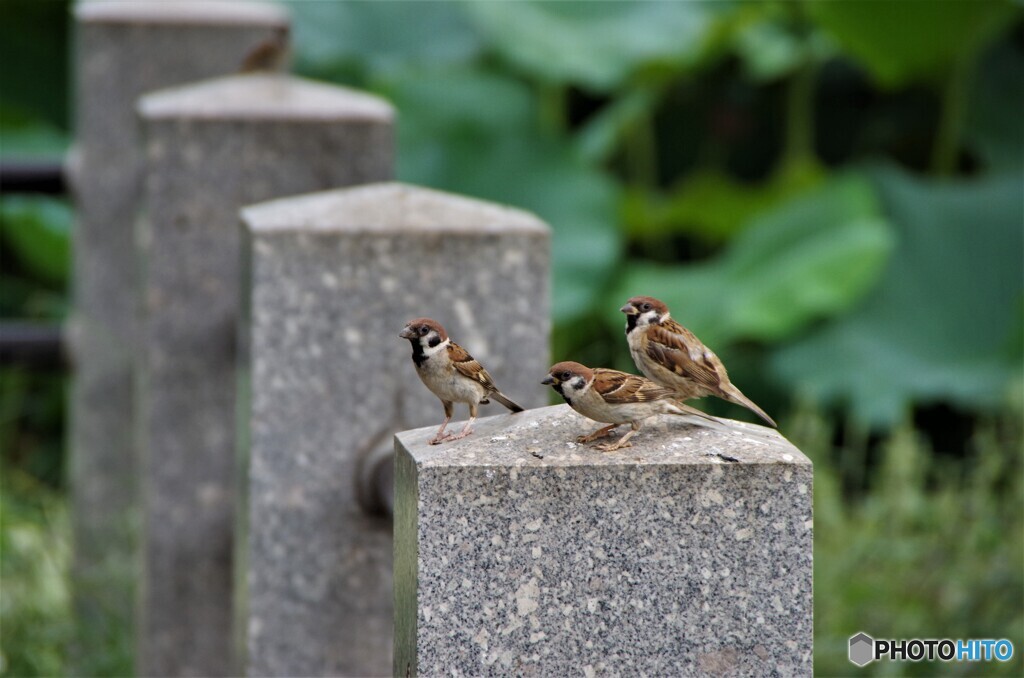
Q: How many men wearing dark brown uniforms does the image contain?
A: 0